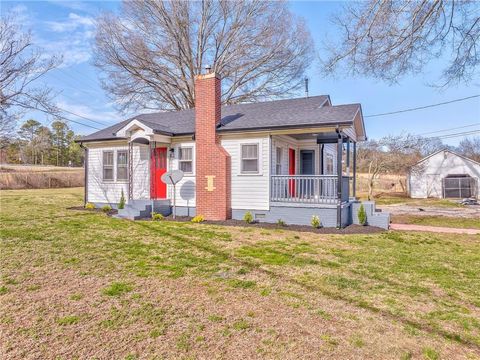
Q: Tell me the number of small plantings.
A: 9